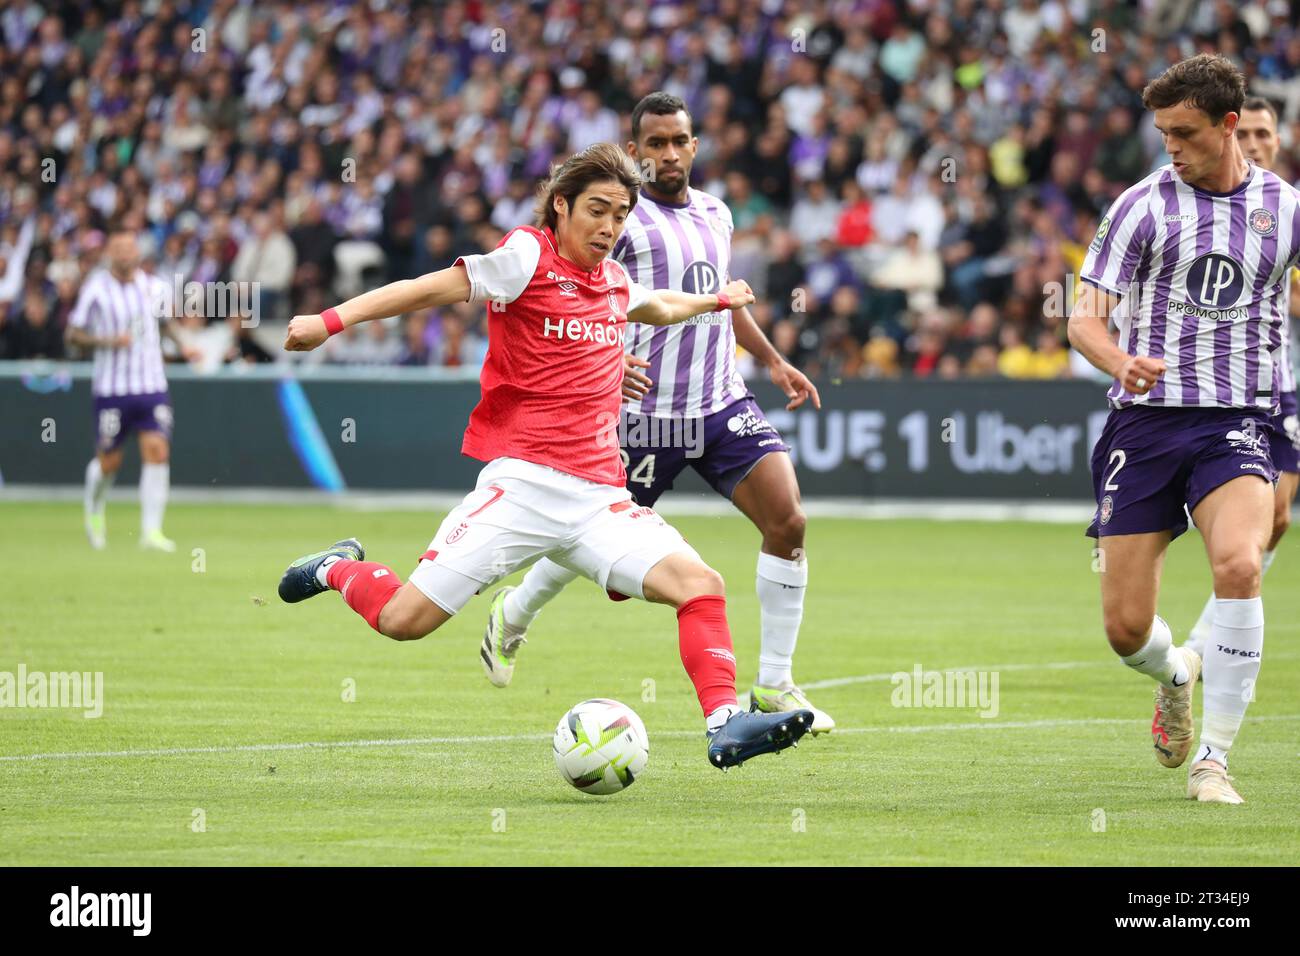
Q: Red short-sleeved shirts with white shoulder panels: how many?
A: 1